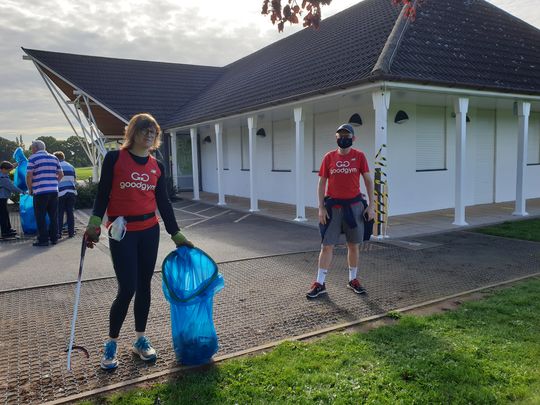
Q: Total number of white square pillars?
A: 8